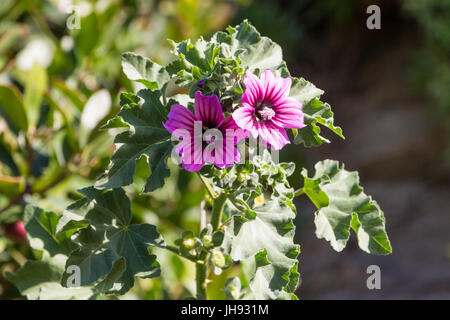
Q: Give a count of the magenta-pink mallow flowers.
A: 2